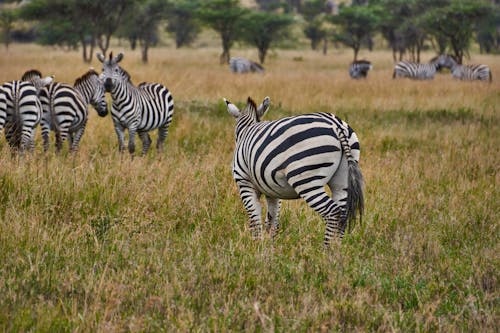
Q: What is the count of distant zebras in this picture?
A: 4